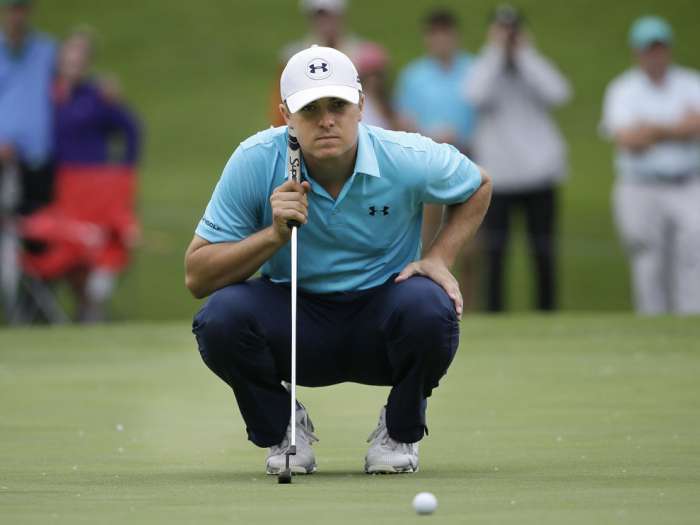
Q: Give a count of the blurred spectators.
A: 7